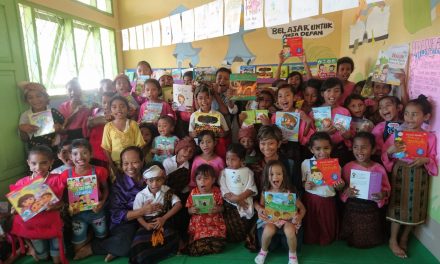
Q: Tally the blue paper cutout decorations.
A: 2